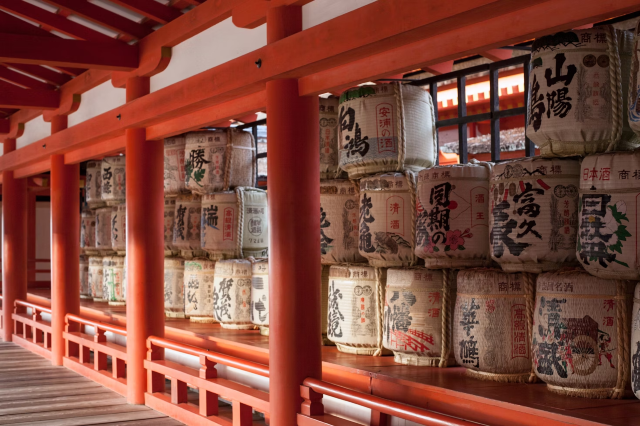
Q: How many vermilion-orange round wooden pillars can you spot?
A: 4